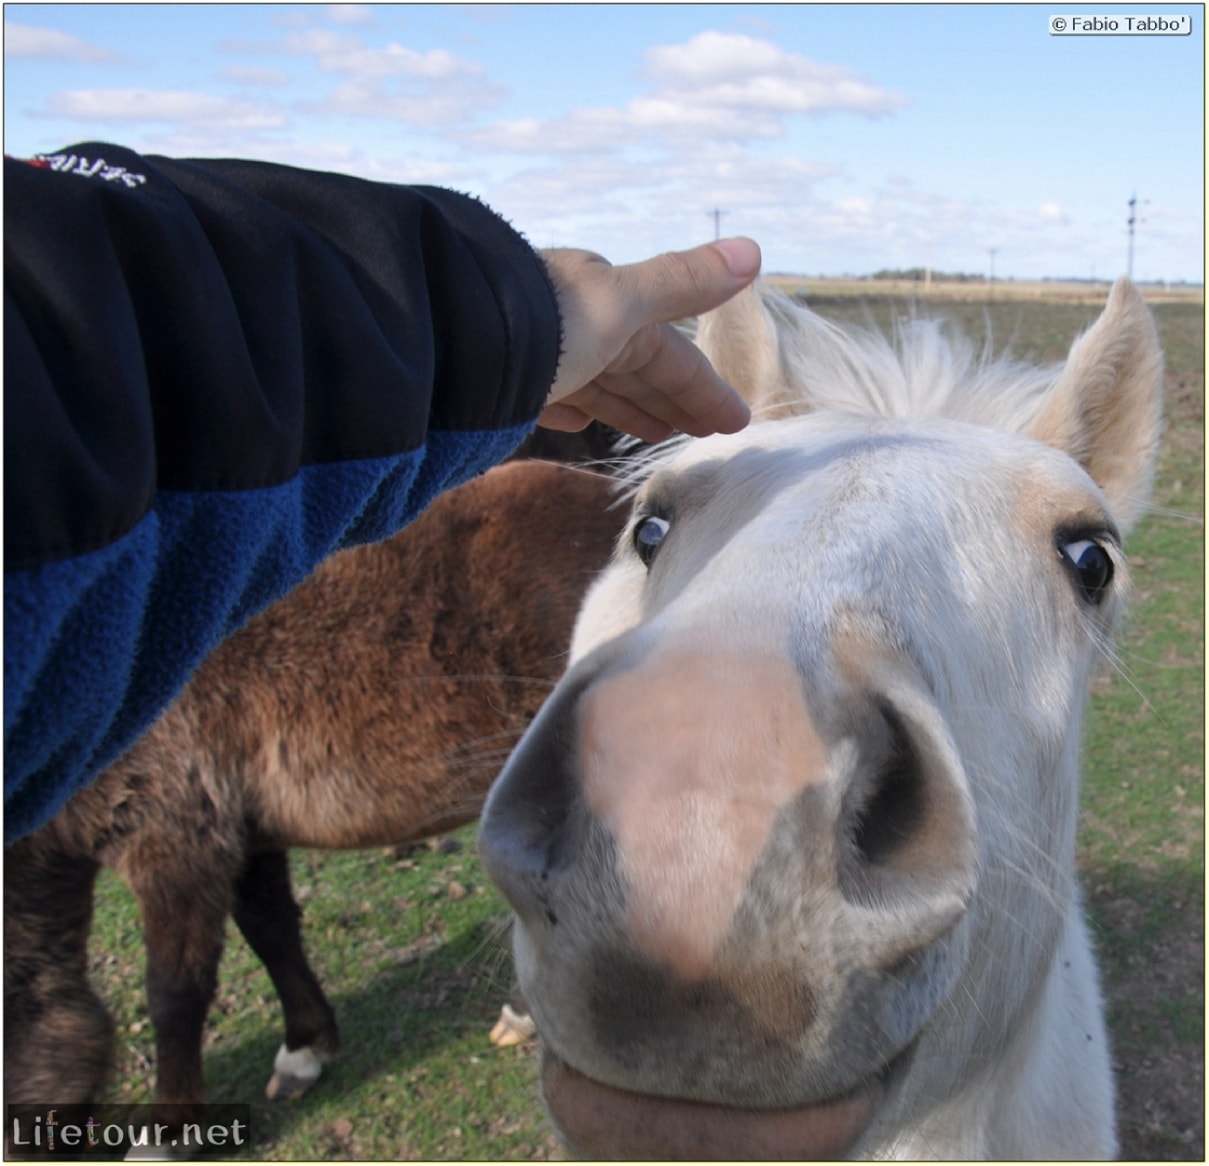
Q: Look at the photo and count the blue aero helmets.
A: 0